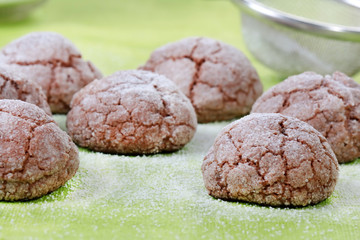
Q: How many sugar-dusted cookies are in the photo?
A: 7